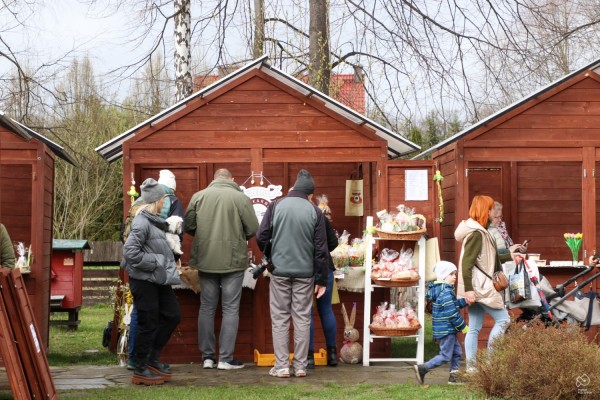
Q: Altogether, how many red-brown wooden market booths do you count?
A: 3